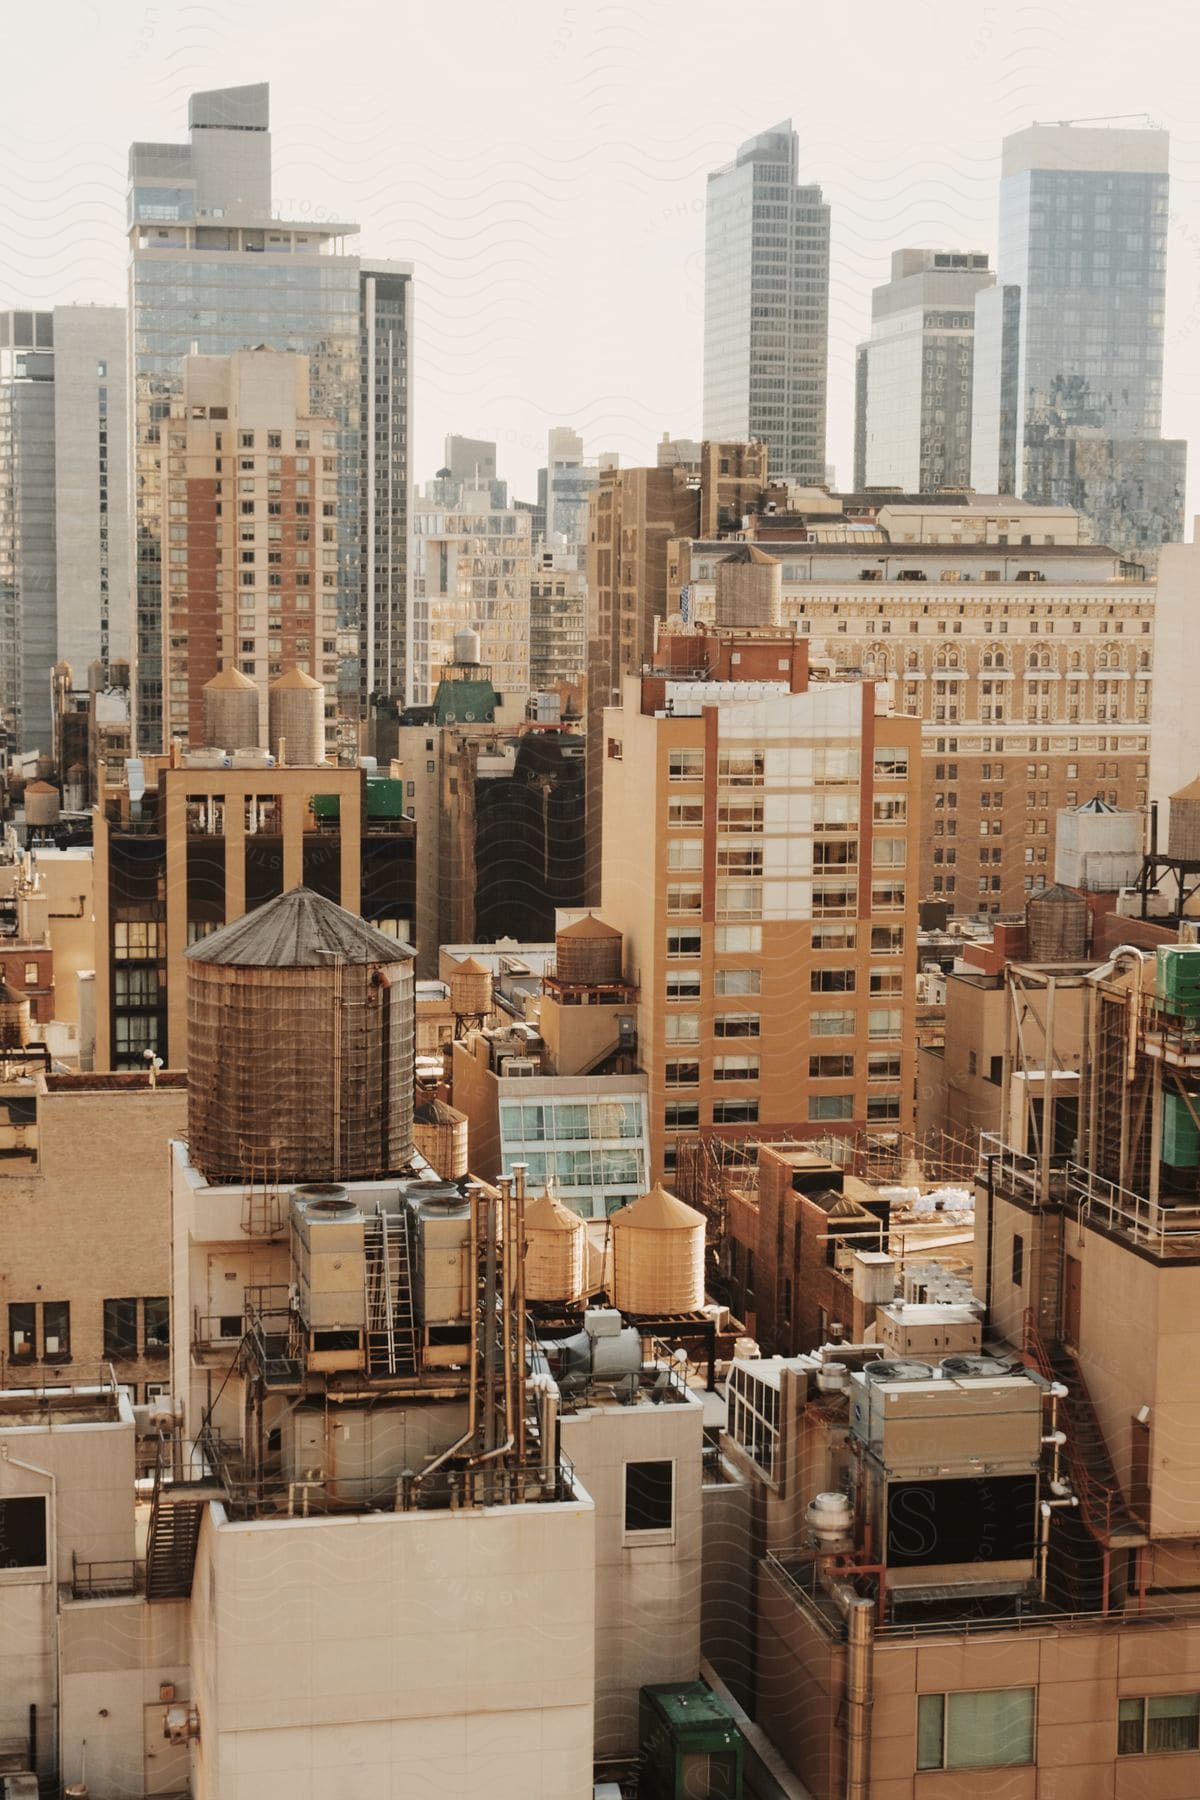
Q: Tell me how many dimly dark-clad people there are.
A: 0